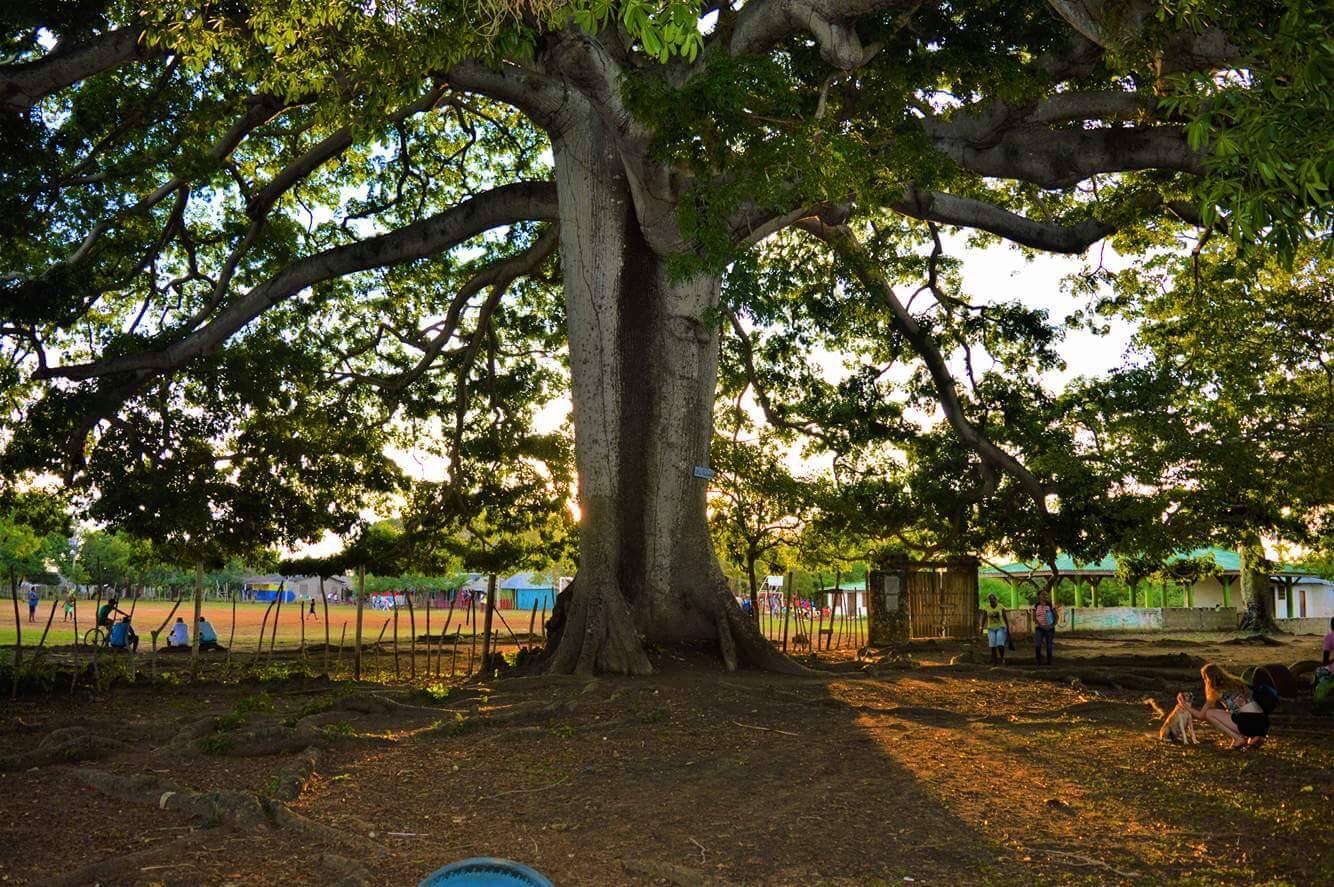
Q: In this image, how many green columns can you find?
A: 10